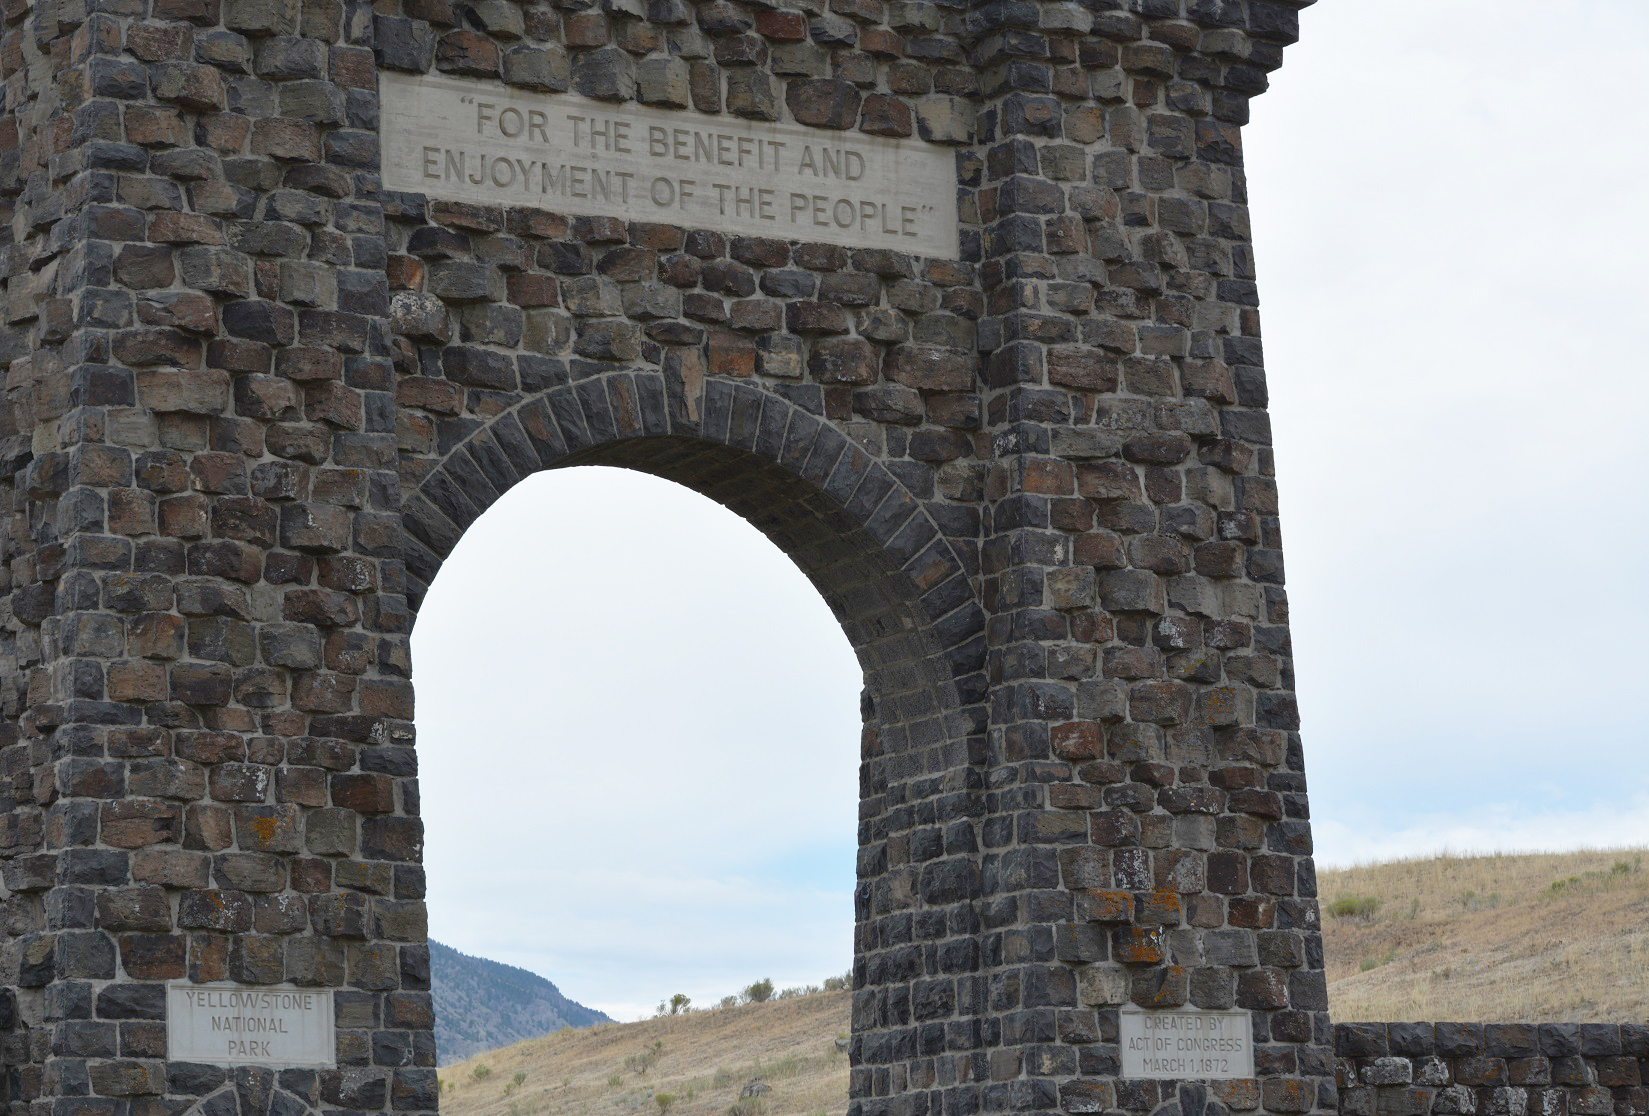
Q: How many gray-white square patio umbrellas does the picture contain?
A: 0